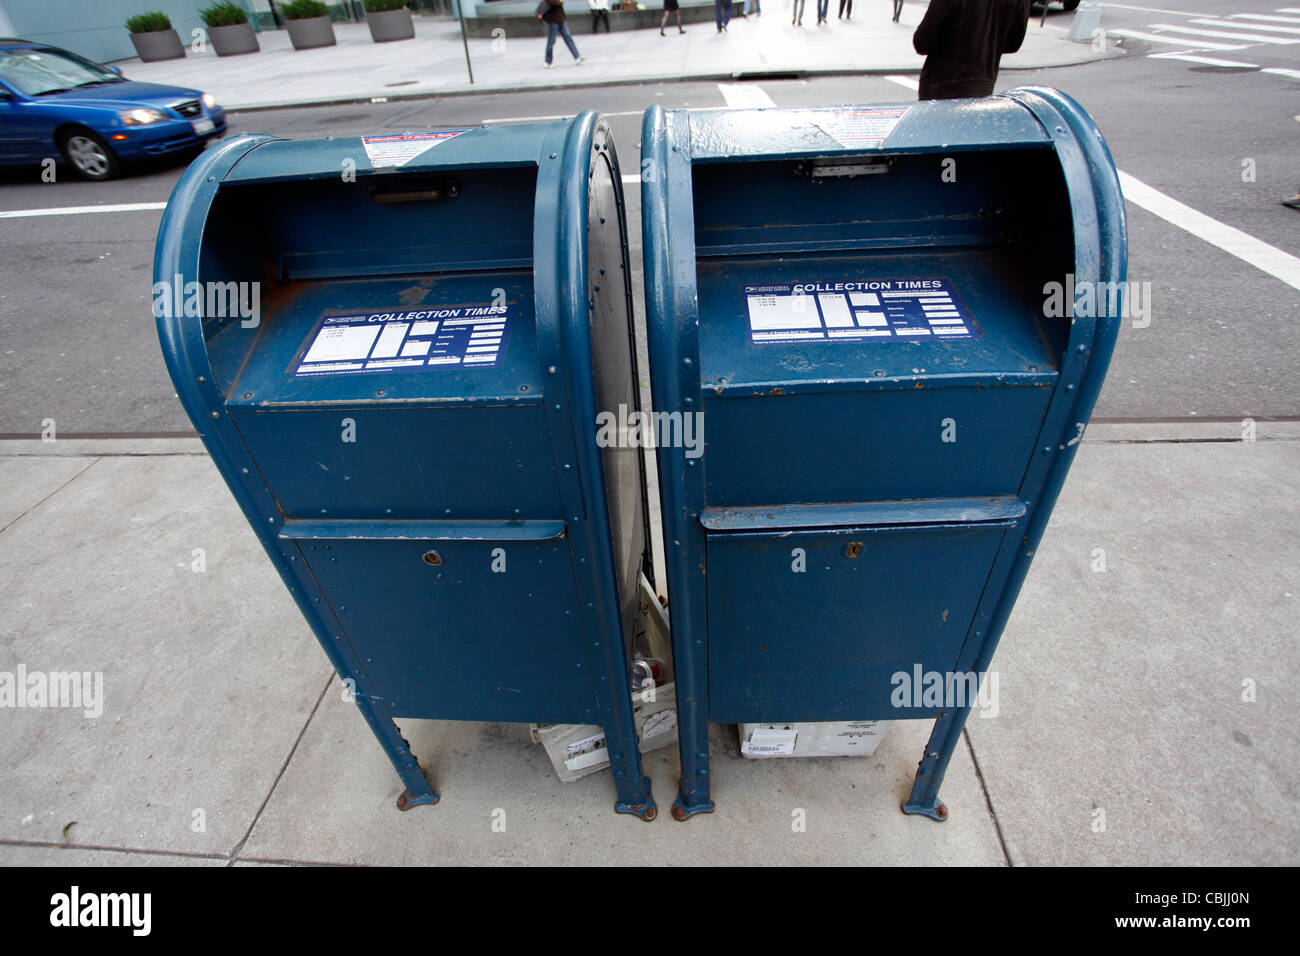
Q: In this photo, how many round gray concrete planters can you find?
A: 4